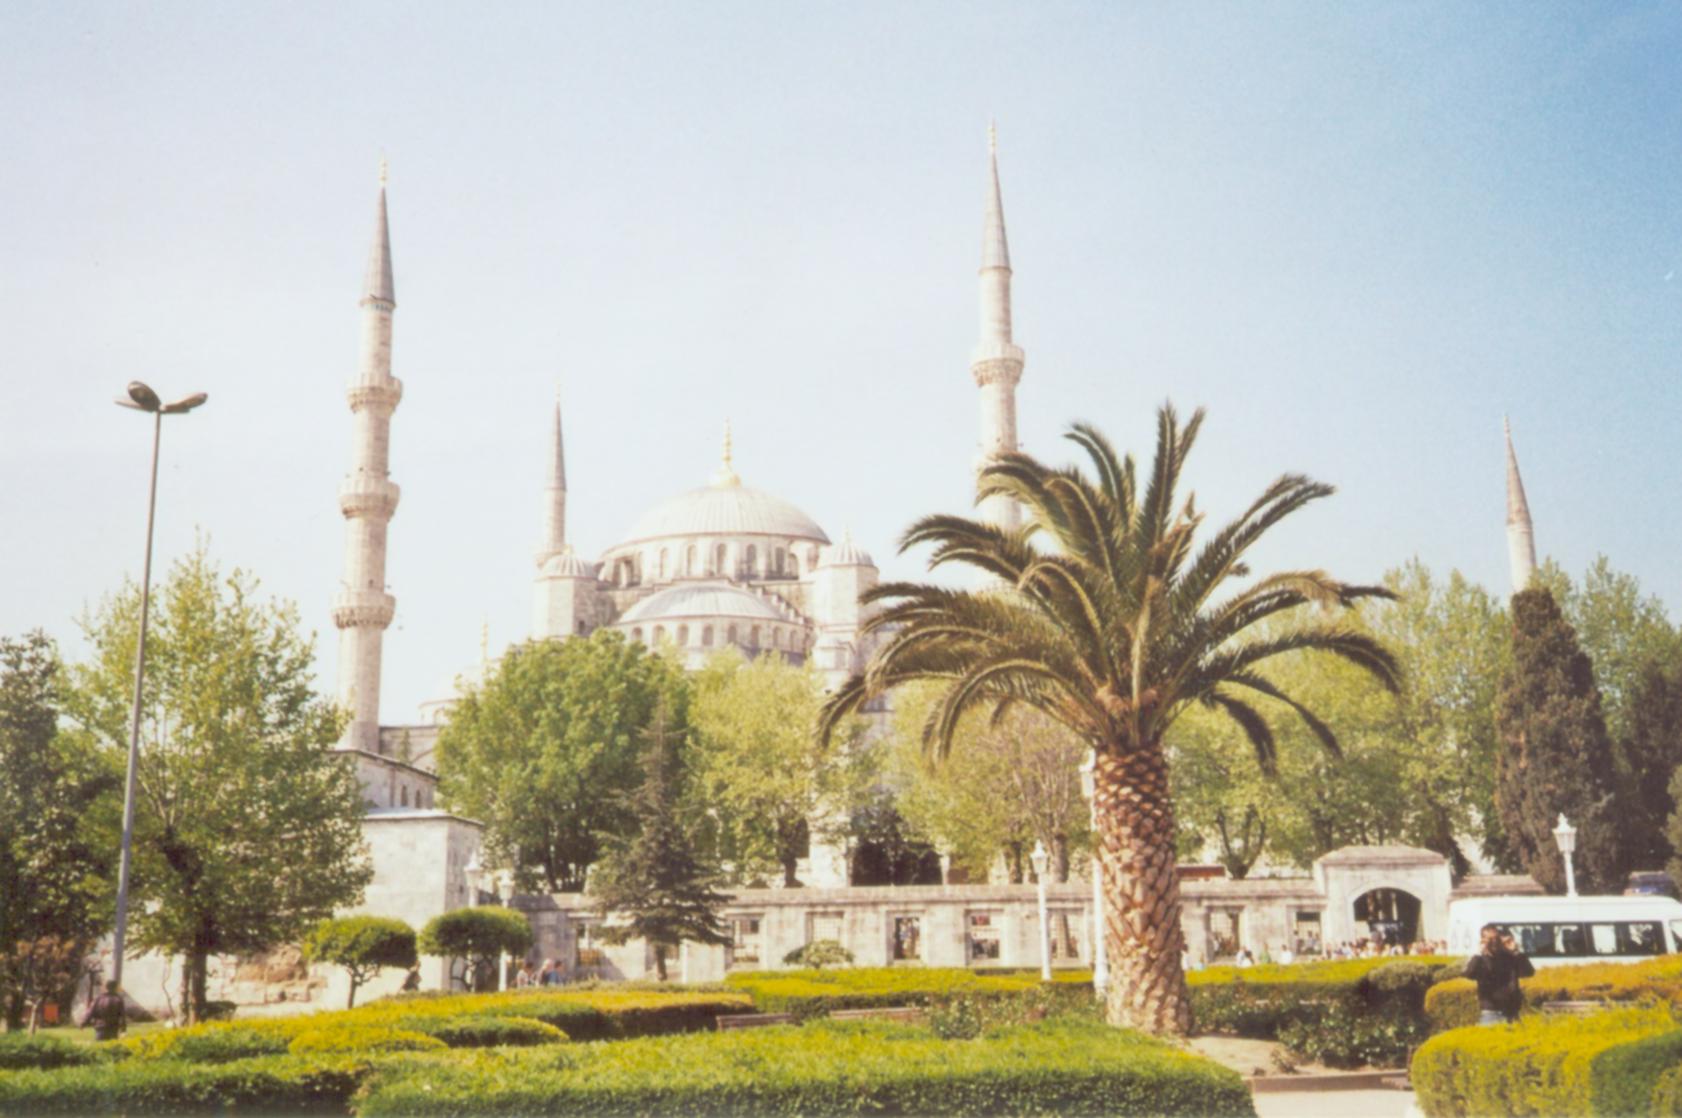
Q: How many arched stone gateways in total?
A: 1